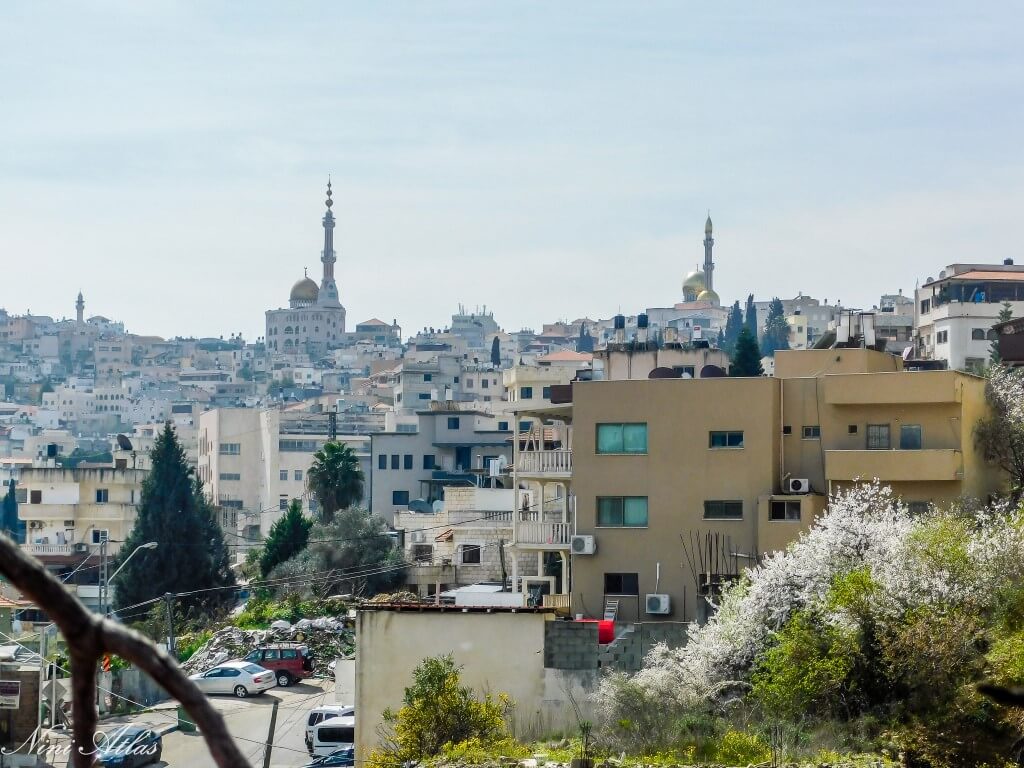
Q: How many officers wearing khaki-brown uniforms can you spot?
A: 0